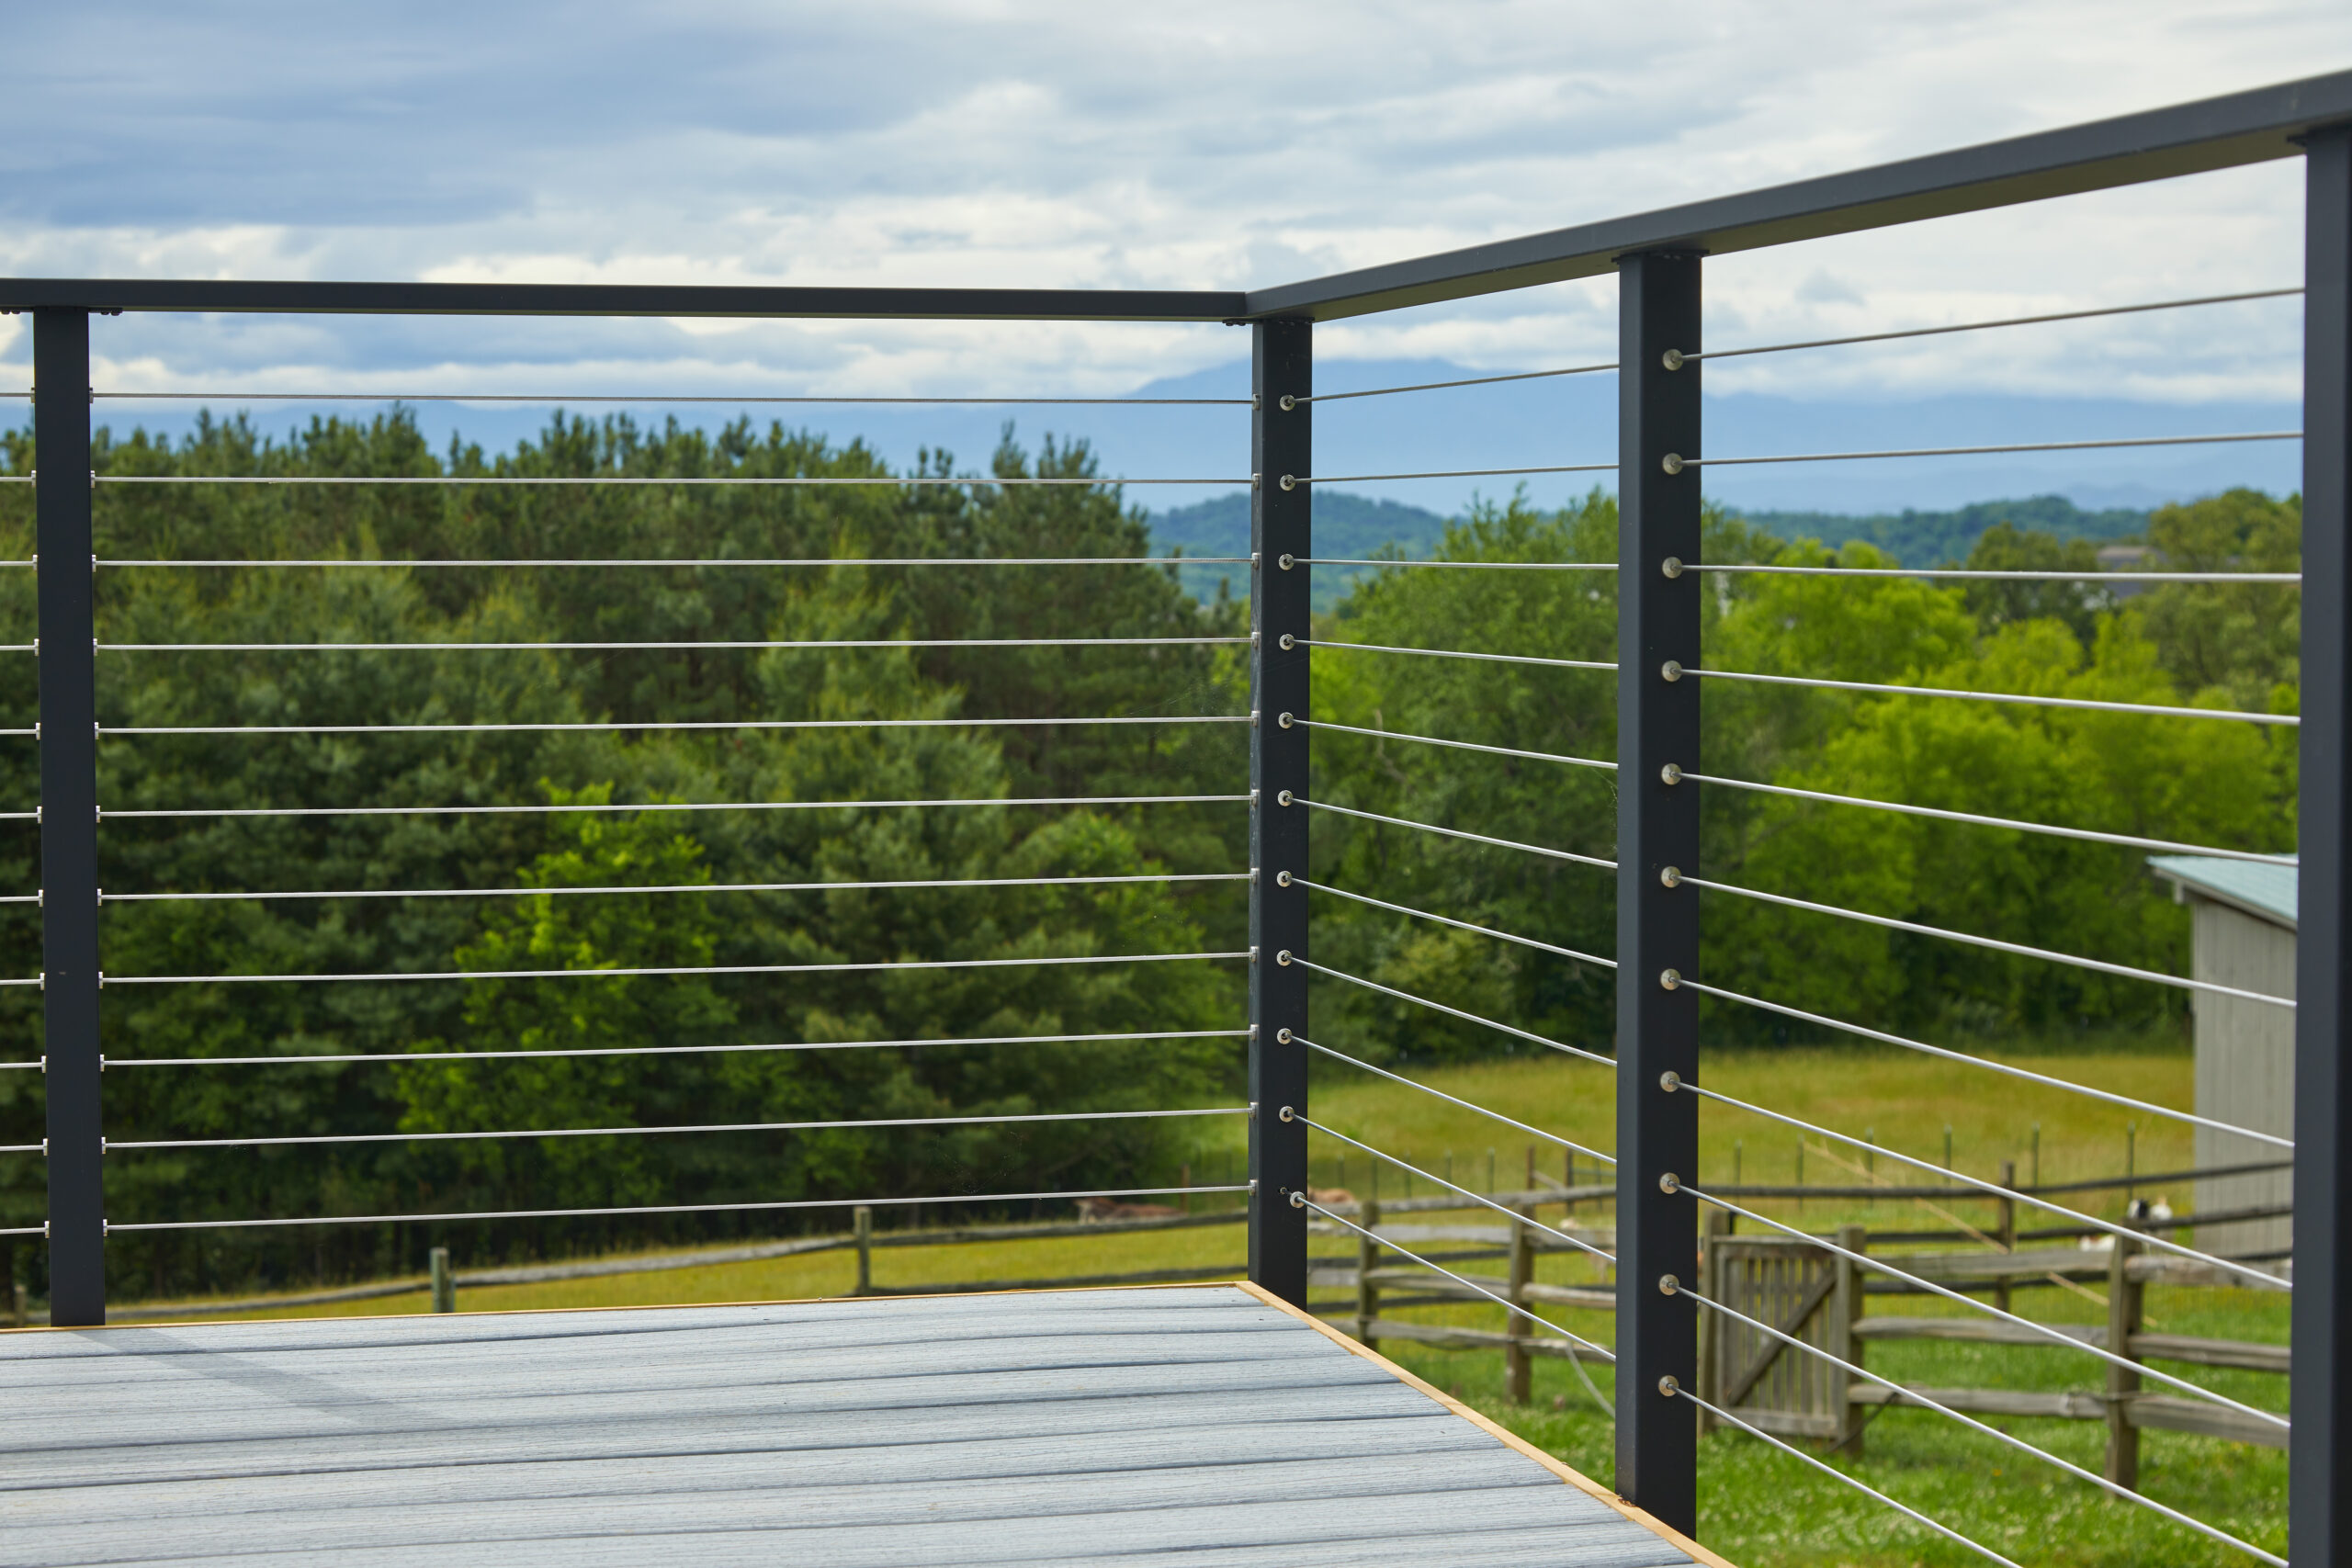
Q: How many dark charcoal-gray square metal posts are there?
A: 4